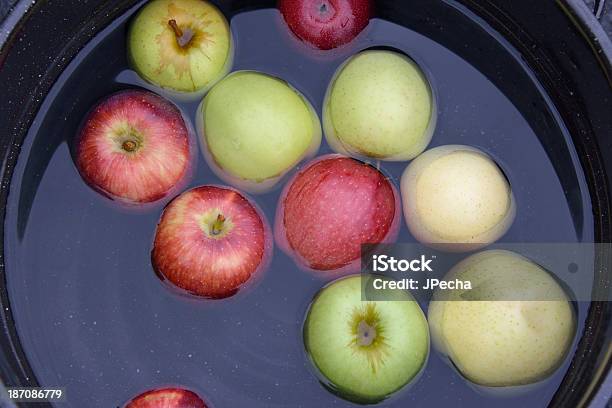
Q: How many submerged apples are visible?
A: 11